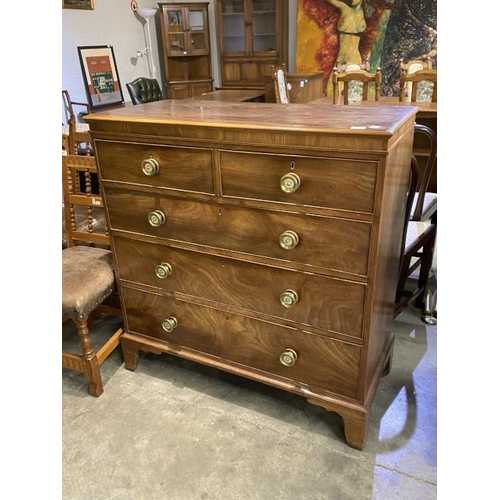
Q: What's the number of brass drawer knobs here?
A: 8